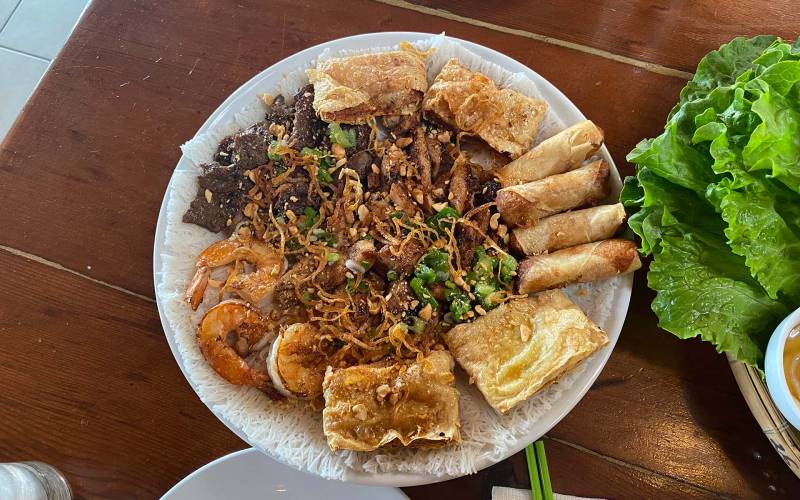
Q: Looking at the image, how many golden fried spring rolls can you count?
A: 4